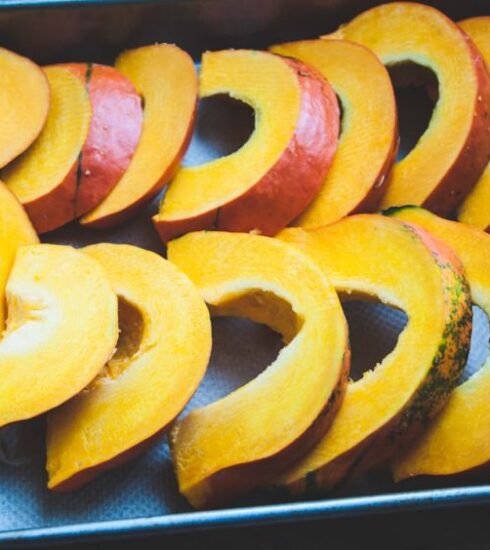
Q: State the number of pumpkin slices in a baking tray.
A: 13